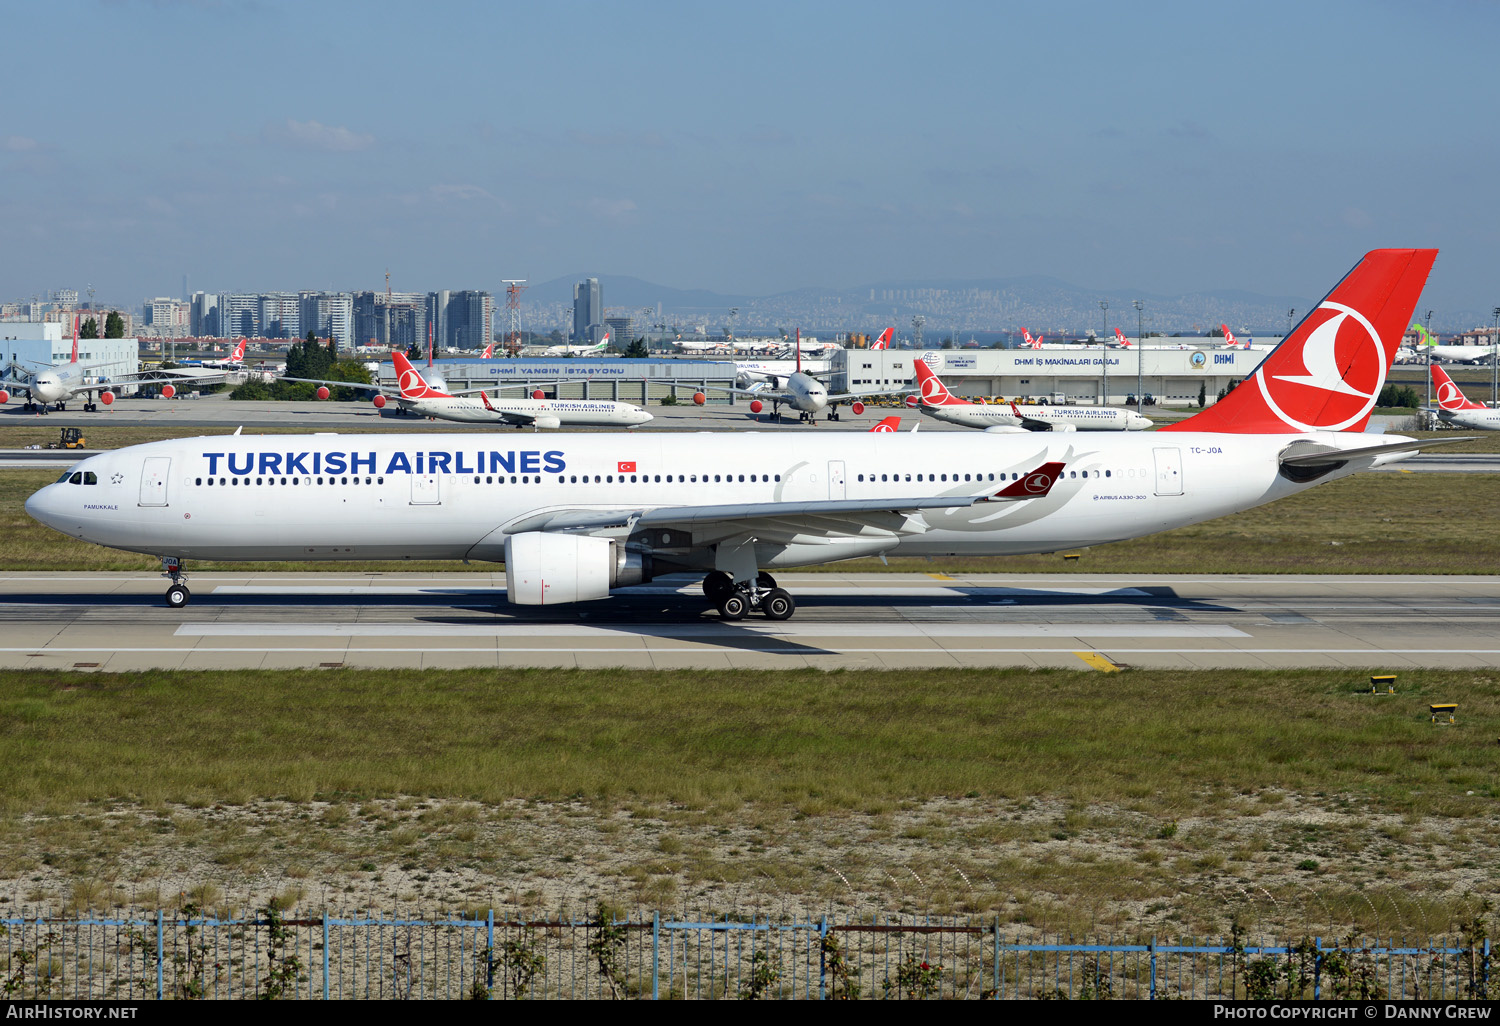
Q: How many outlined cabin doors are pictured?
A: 4